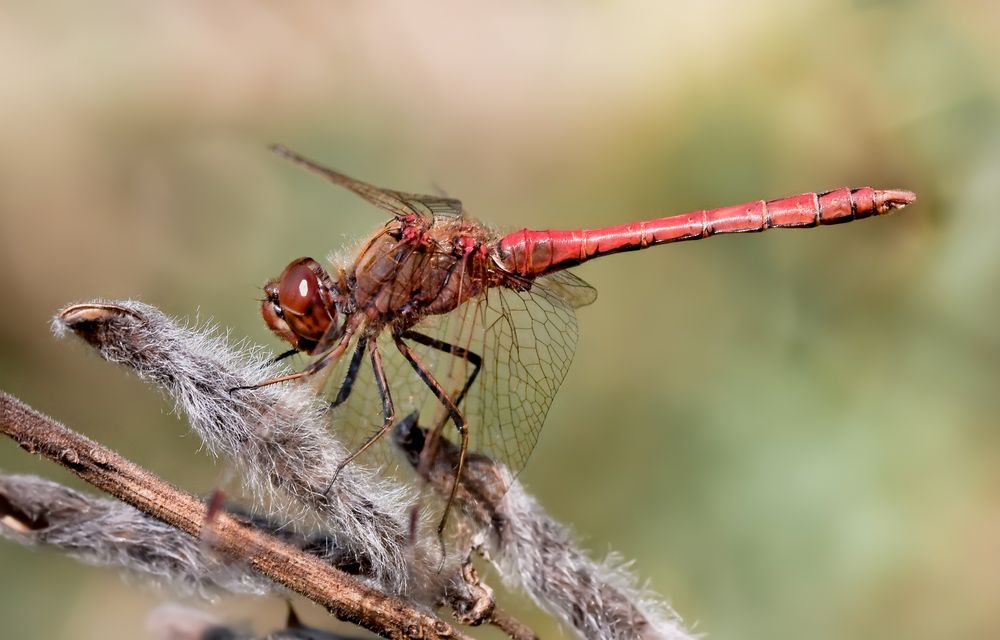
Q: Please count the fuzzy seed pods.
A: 3